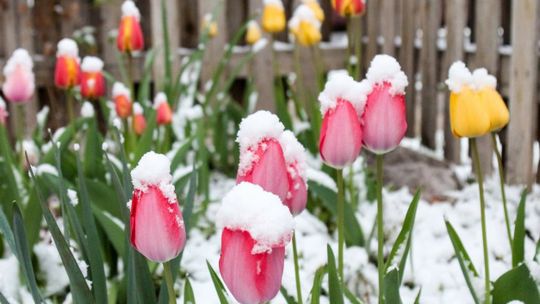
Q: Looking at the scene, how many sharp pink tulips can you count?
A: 6